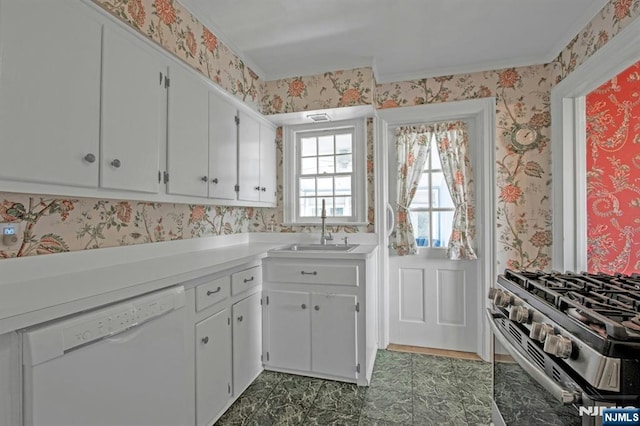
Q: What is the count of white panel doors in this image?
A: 1